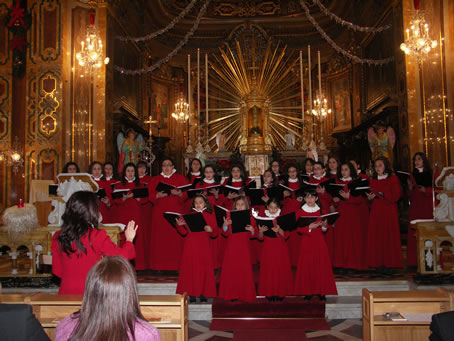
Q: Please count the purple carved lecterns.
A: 0